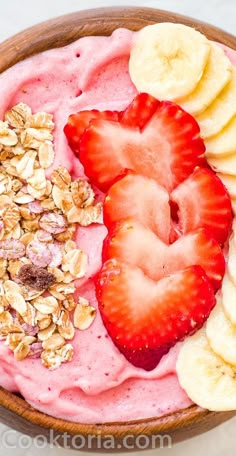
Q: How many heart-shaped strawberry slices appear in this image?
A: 4